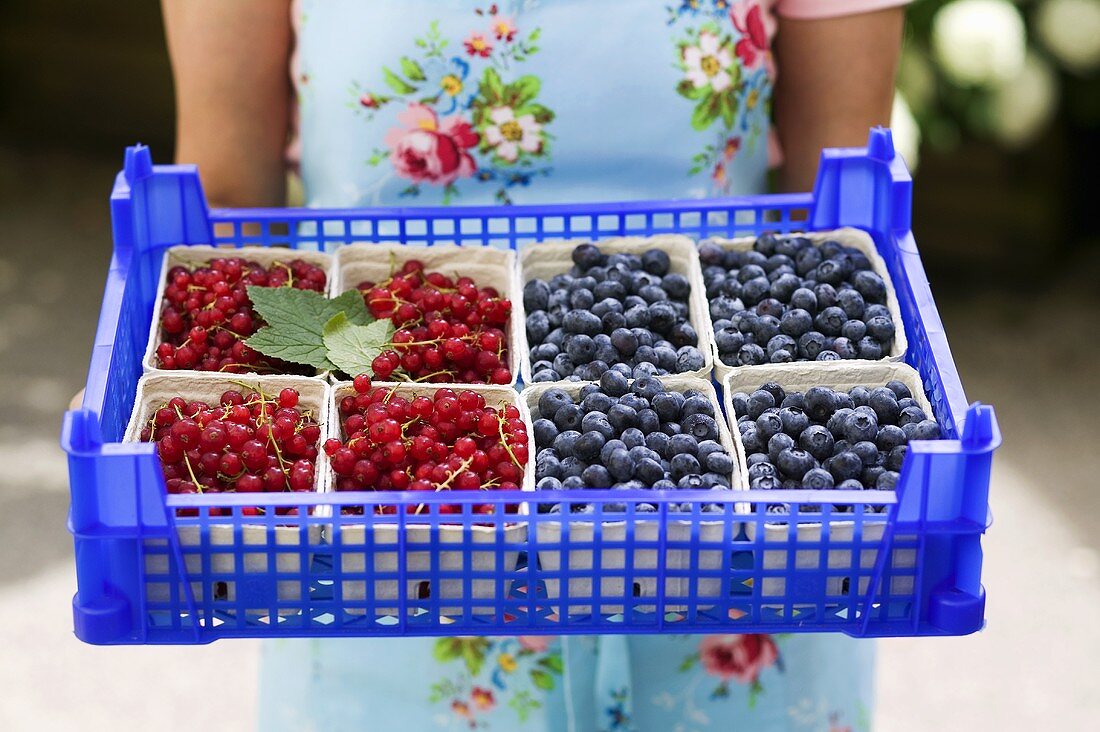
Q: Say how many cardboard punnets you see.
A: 8